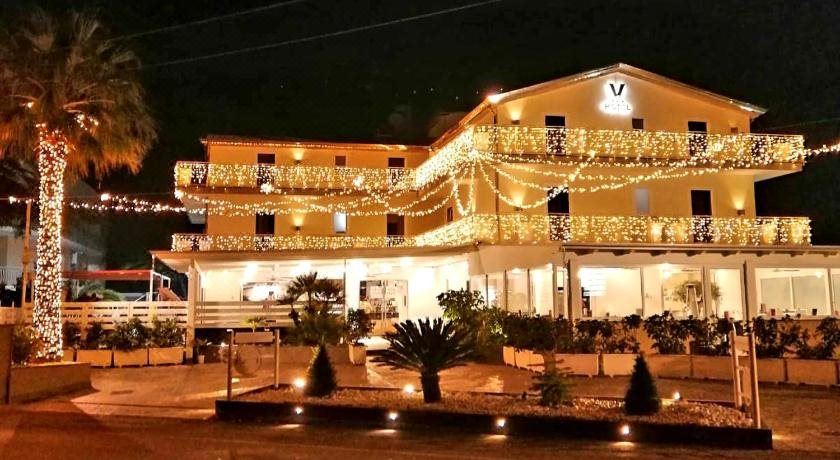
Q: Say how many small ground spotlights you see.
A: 7